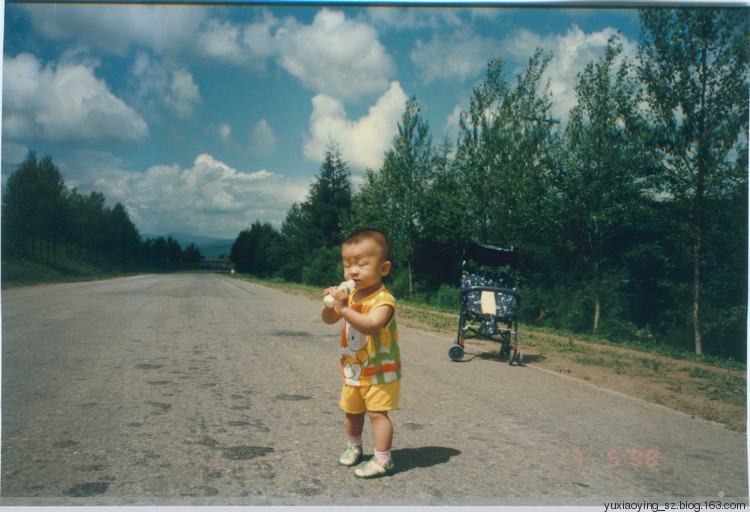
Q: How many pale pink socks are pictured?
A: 2